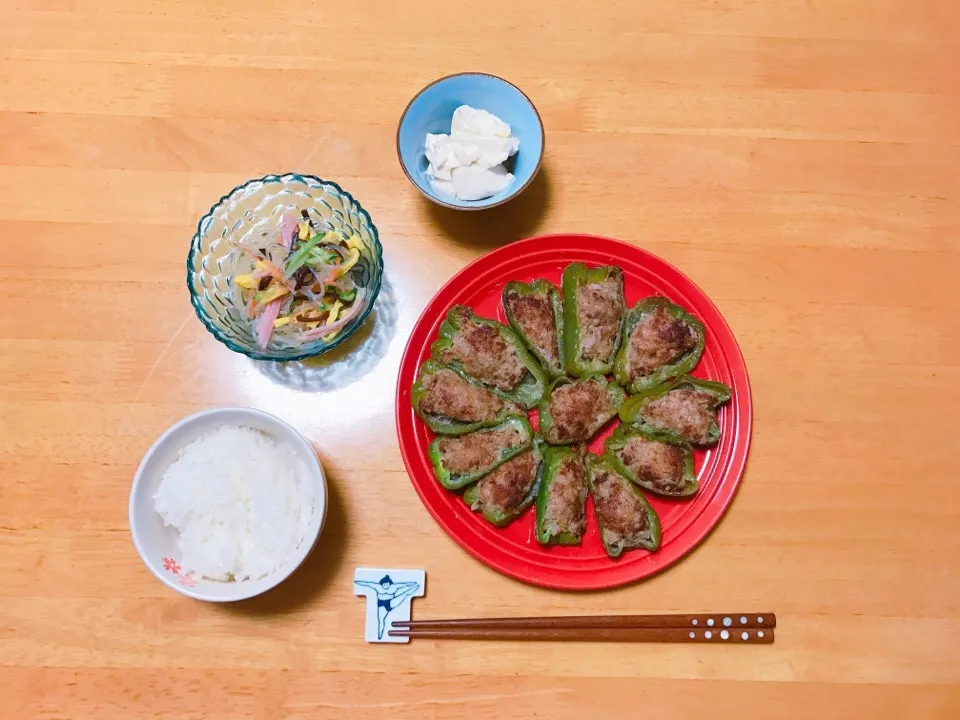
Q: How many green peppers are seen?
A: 12